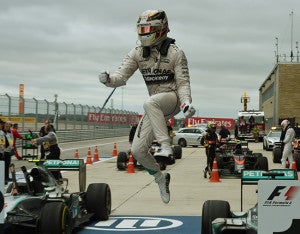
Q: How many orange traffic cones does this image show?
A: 7